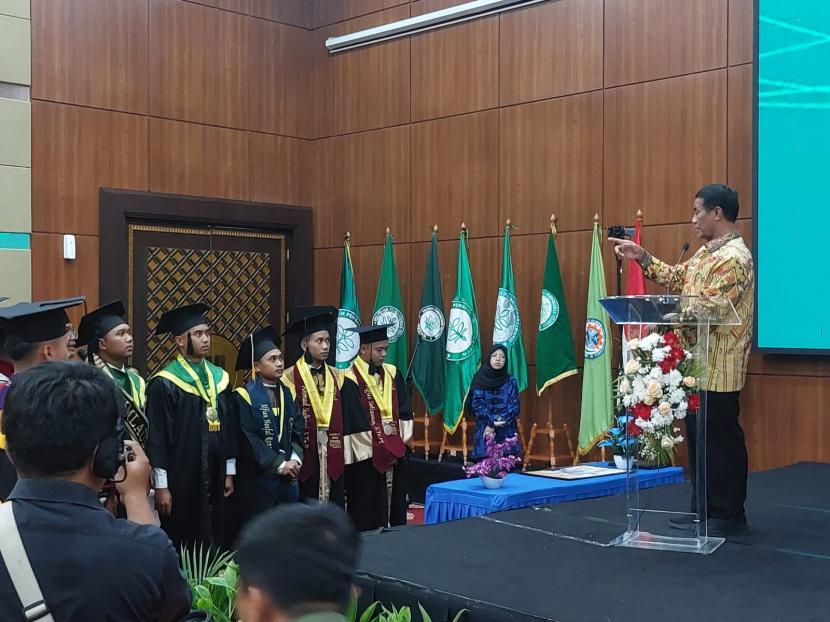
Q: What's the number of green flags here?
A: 7